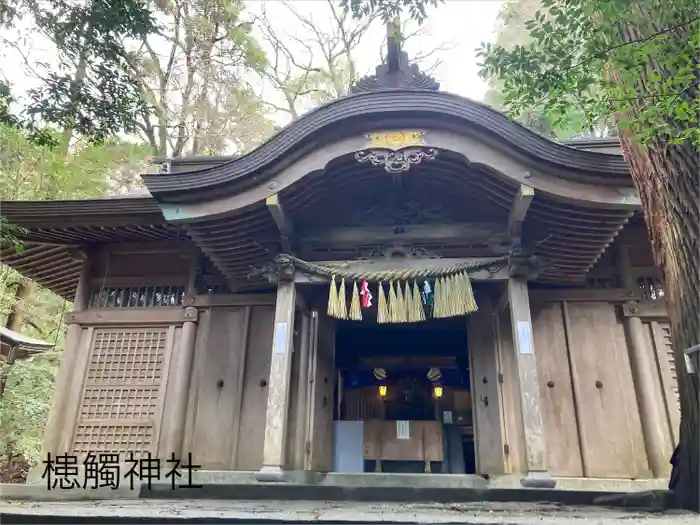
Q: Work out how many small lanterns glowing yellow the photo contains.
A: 2